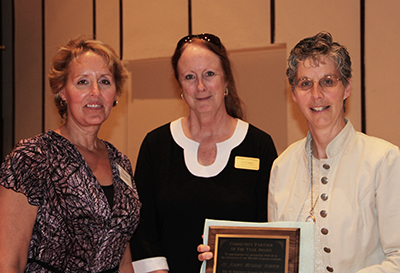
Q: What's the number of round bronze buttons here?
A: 7